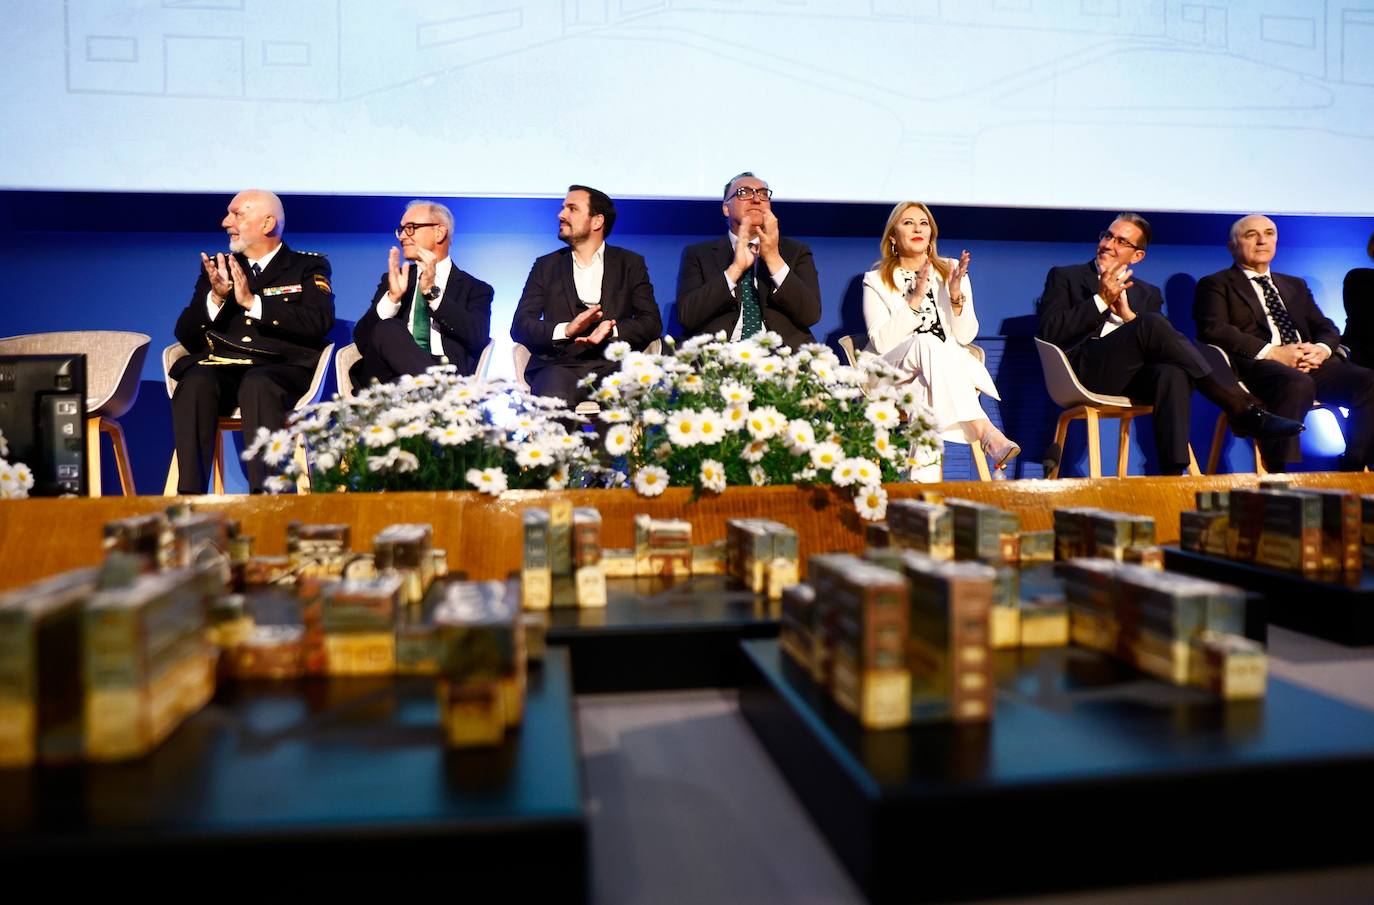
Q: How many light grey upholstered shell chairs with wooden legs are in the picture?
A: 7